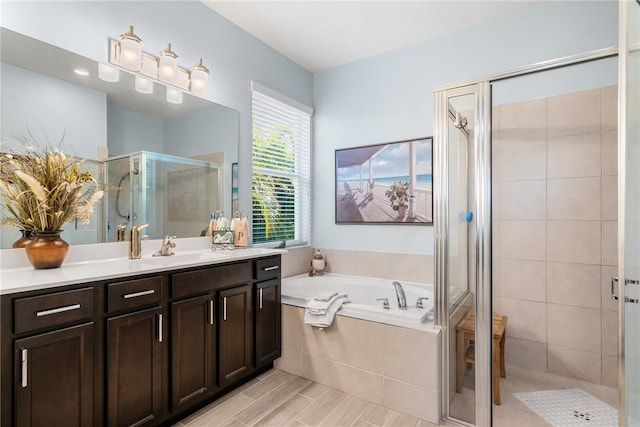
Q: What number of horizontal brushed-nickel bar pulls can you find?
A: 3